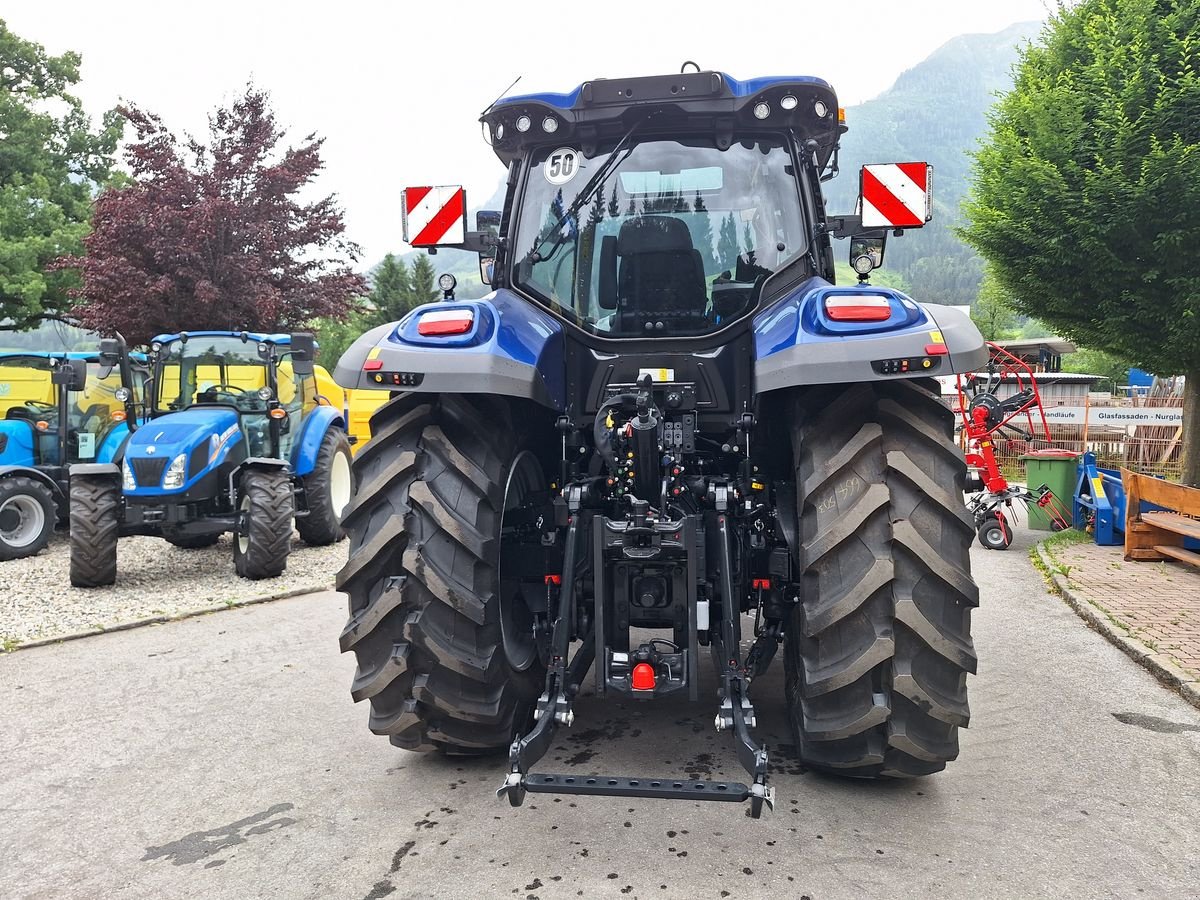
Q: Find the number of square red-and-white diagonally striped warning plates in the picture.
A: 2